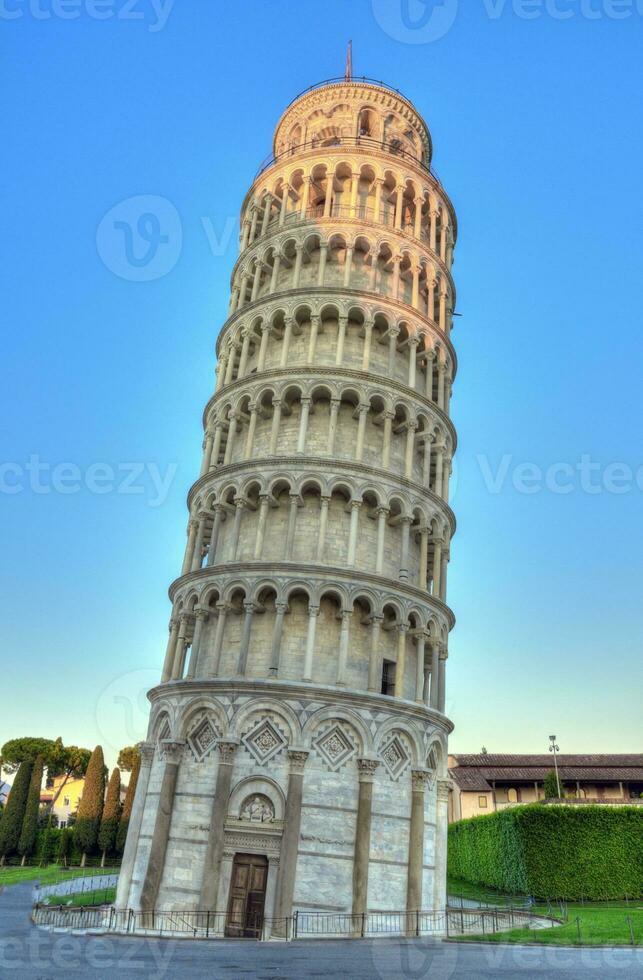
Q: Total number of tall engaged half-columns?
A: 7